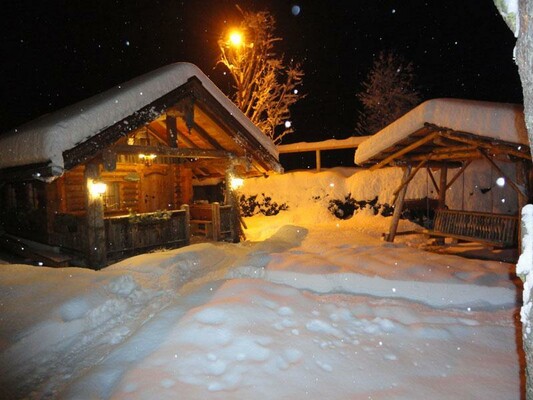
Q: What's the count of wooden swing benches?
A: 1